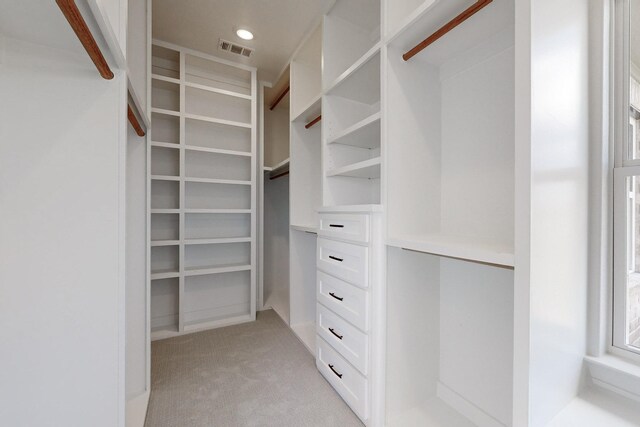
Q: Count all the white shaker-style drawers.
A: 5